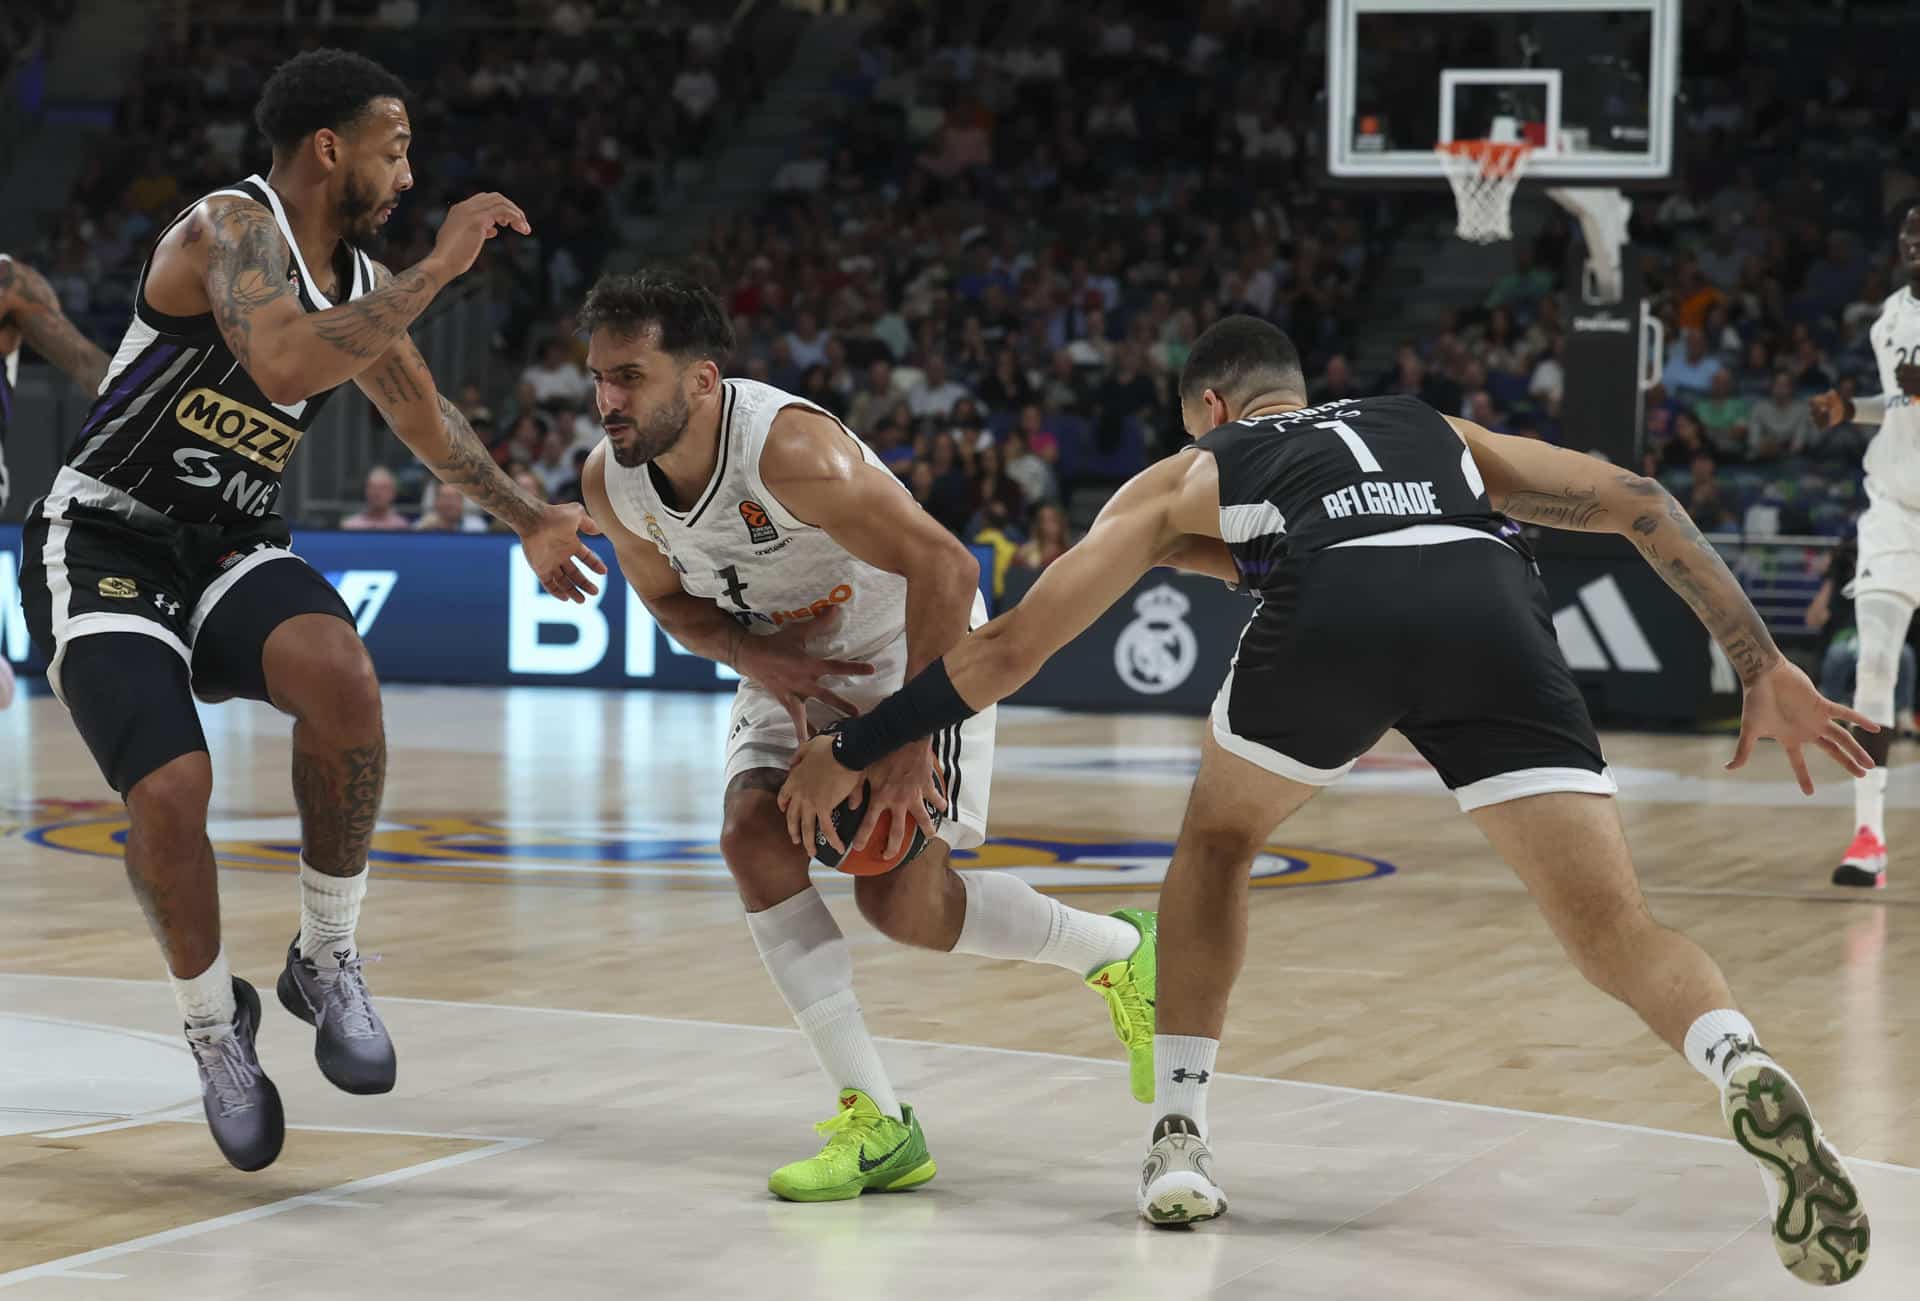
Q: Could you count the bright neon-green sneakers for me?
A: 2